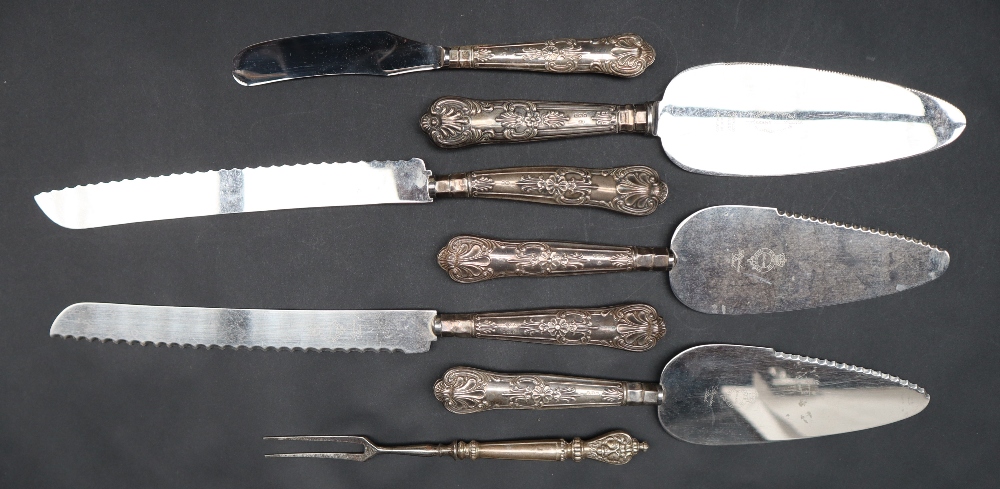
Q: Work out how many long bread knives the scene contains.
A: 2